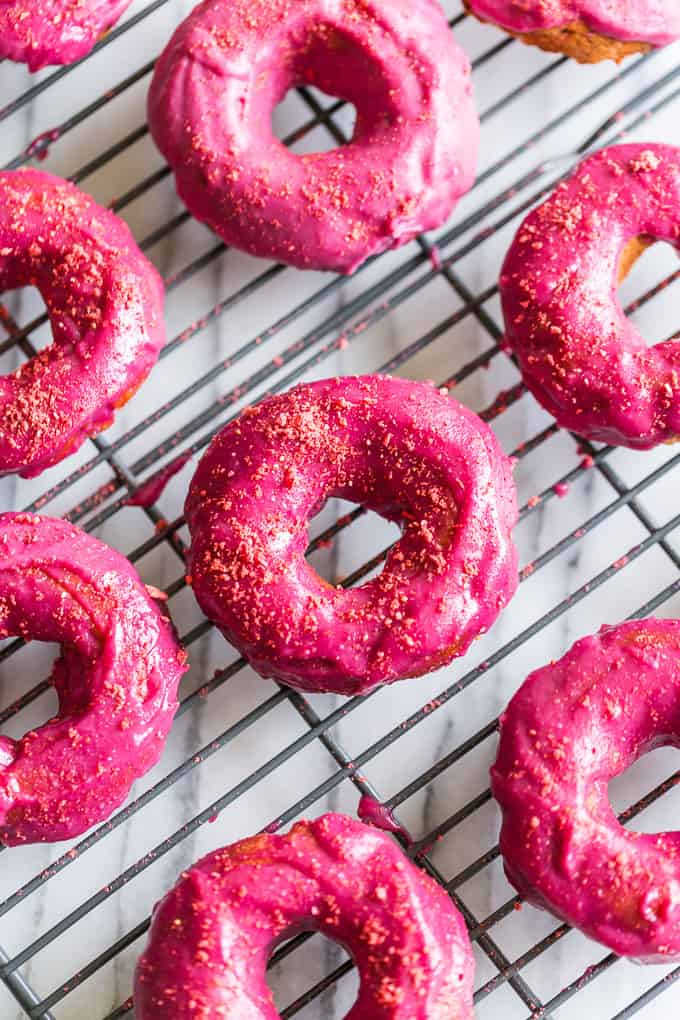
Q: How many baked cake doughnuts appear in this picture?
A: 9